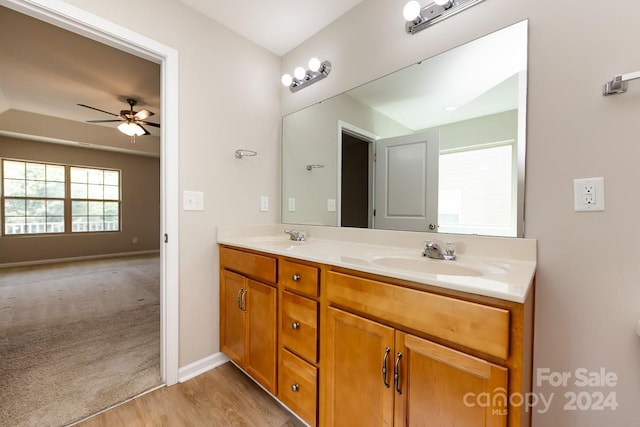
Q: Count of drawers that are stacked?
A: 3